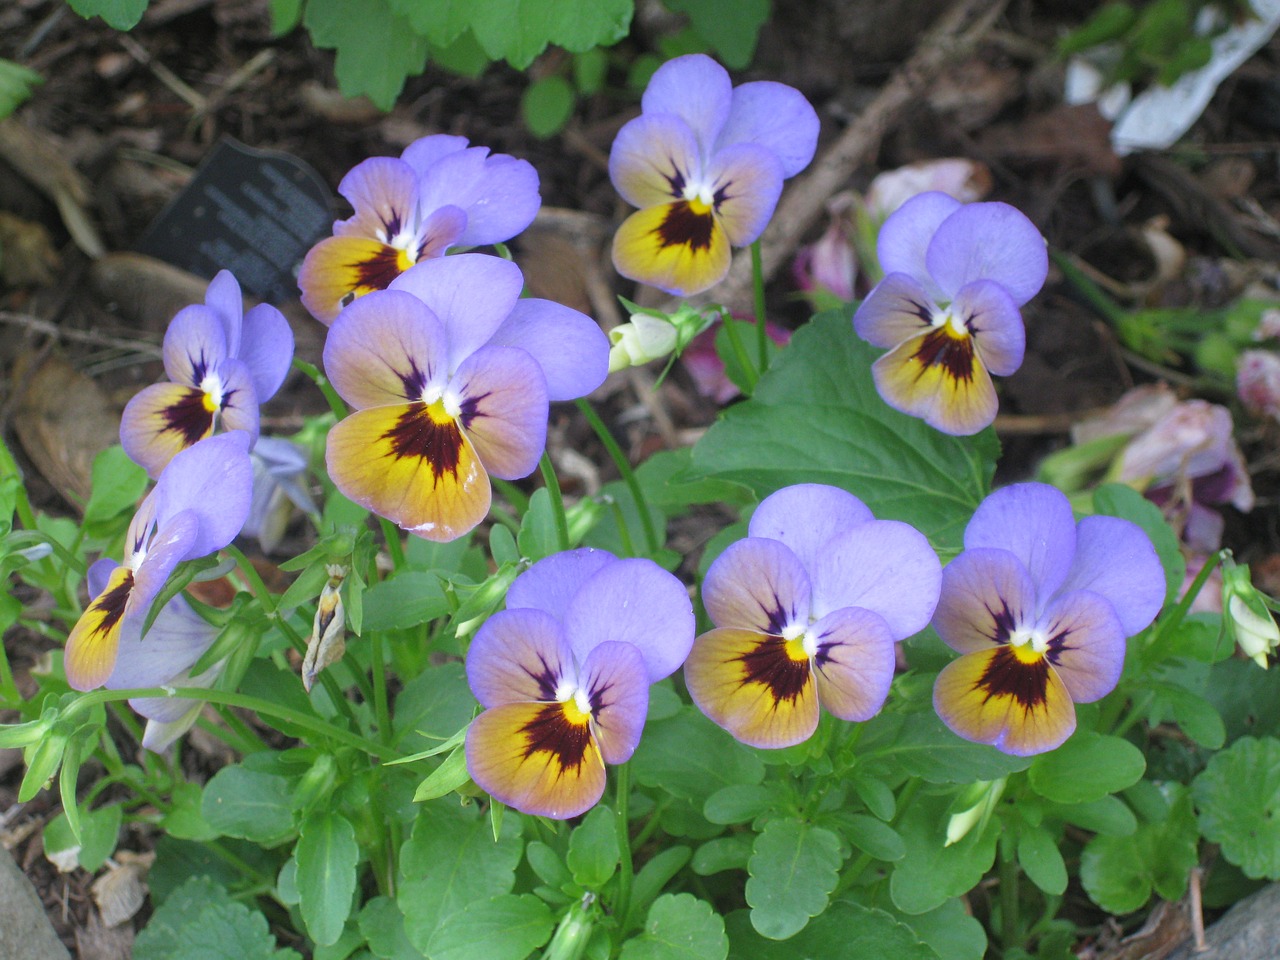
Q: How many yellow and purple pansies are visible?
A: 9